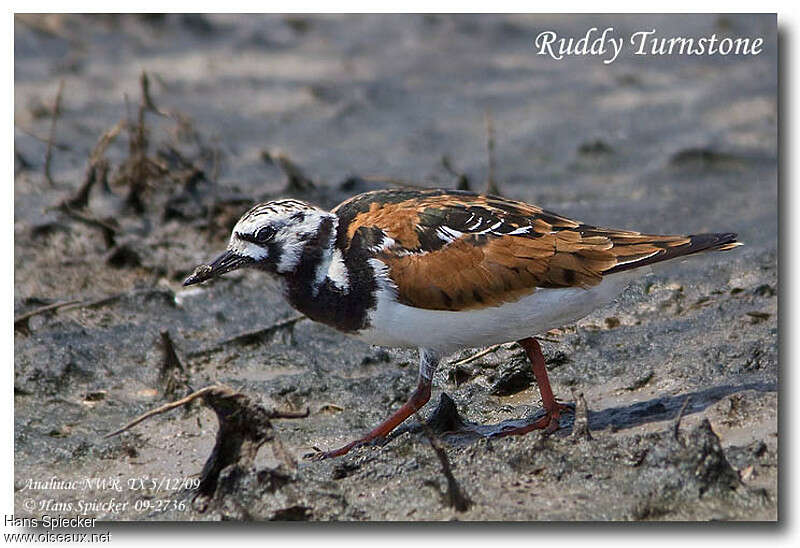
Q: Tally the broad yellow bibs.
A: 0